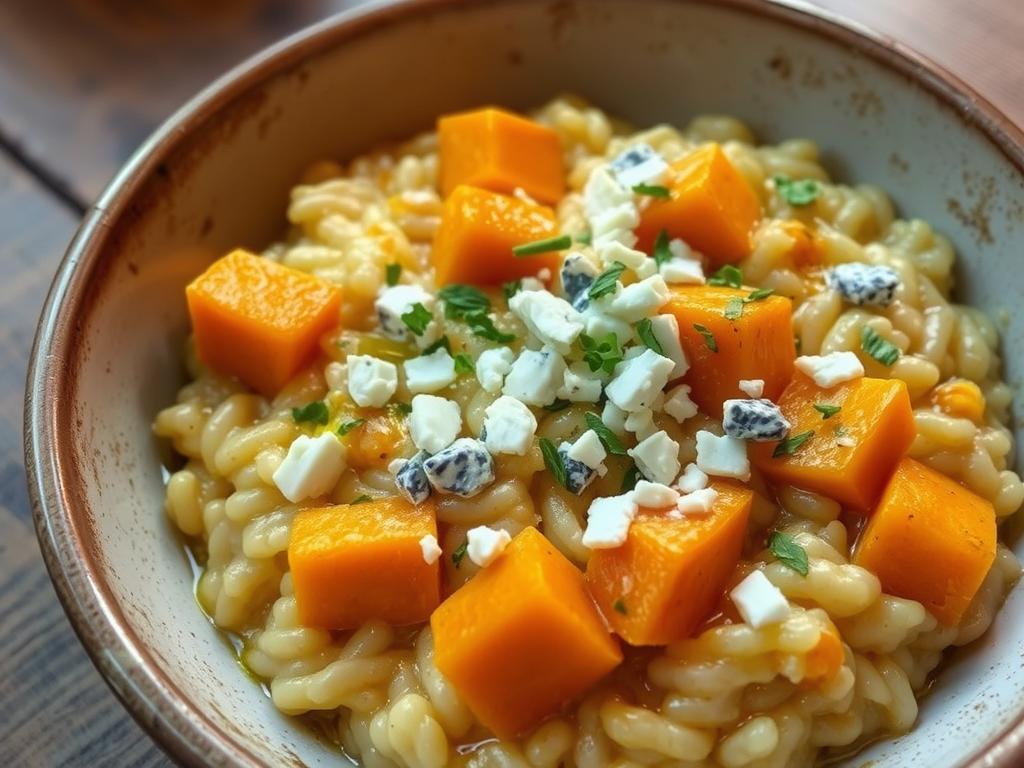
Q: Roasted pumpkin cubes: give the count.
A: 10